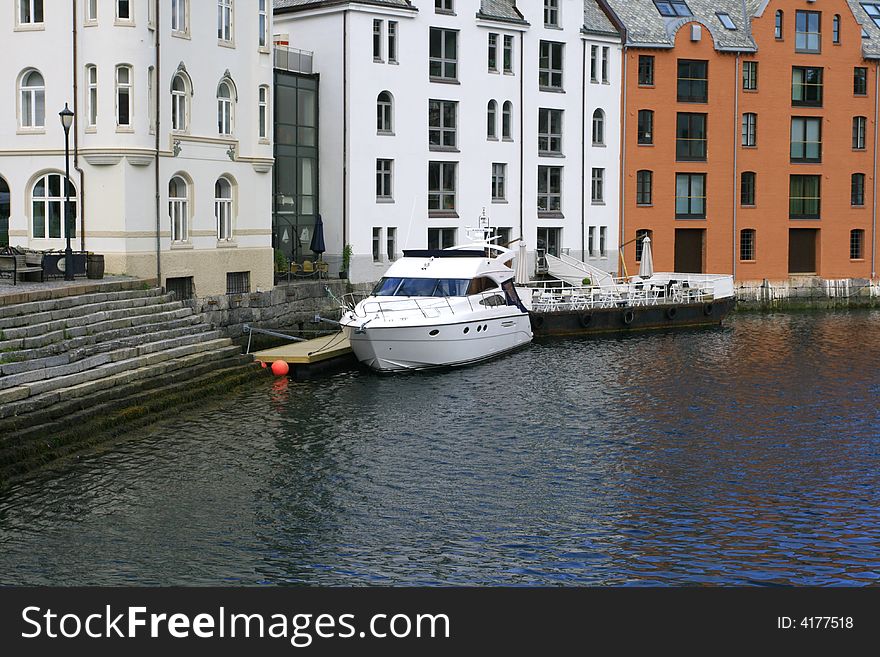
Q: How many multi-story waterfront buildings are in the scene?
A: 3